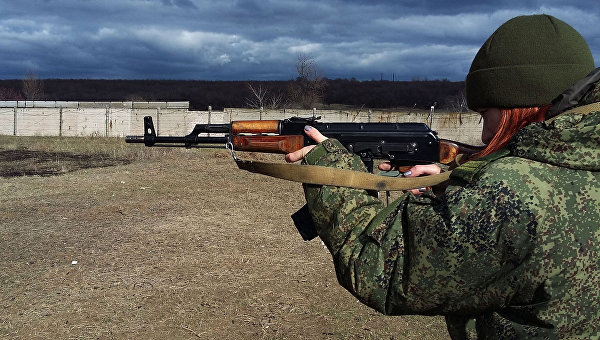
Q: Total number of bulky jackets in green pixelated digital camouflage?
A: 1